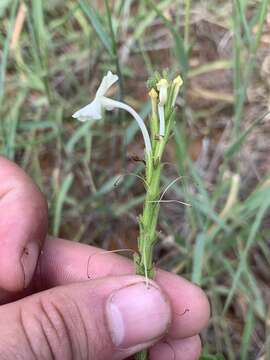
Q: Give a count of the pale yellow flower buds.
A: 3